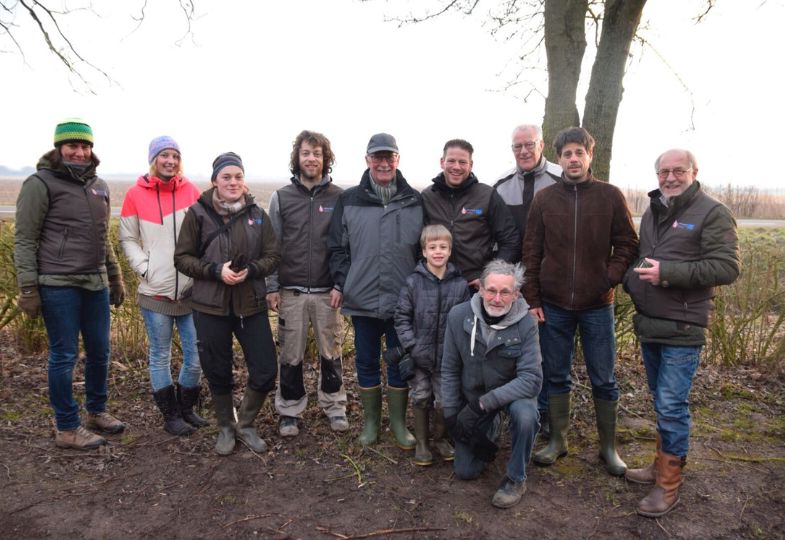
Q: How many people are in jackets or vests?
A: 11